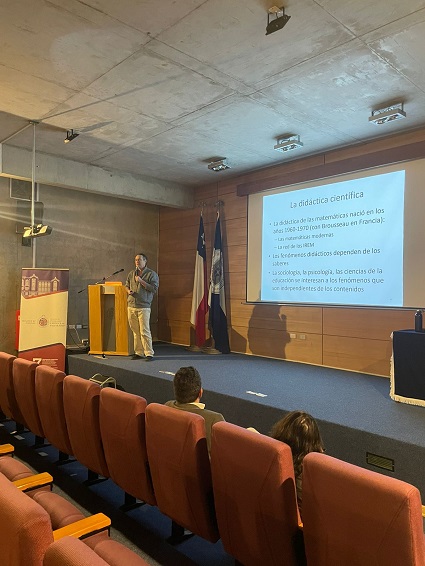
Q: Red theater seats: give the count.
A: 11